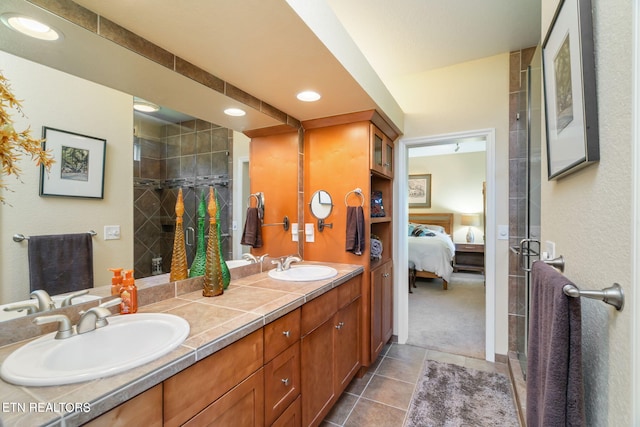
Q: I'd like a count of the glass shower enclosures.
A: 1